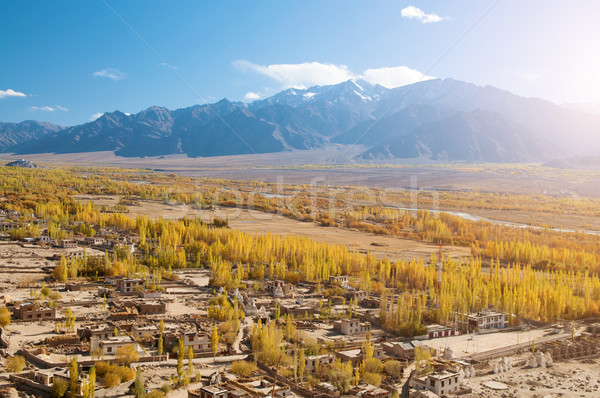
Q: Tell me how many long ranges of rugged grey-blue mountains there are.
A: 1